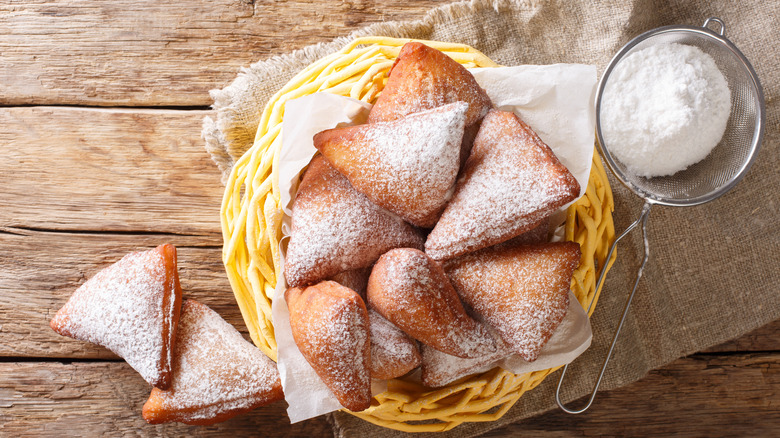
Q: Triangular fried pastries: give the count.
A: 11